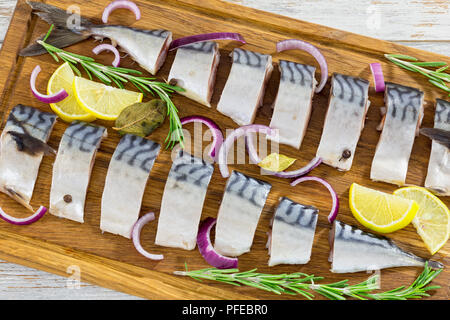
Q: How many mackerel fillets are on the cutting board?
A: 14